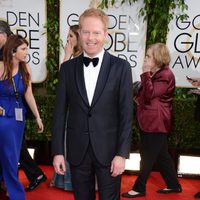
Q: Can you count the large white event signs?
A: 3